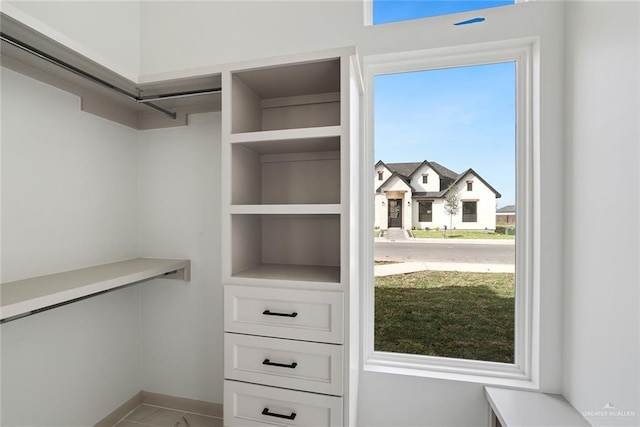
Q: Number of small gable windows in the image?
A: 3